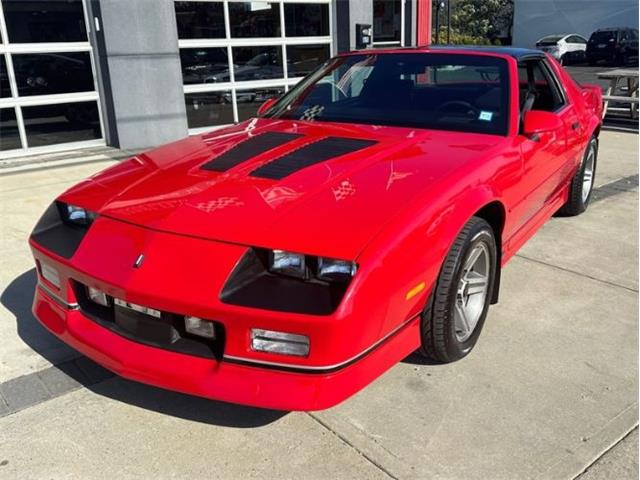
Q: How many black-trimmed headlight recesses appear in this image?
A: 2